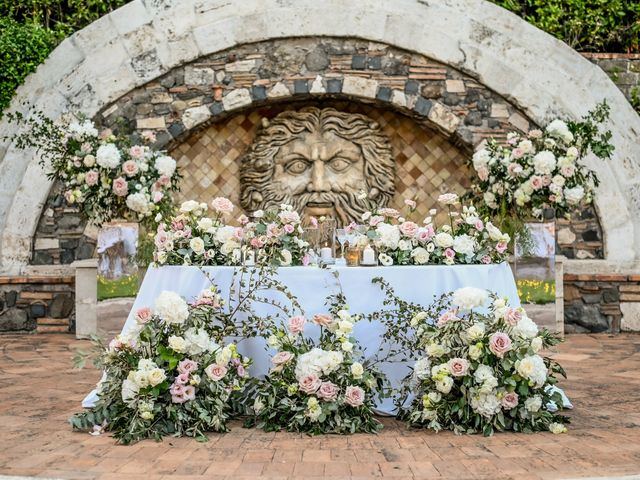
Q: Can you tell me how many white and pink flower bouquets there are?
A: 7